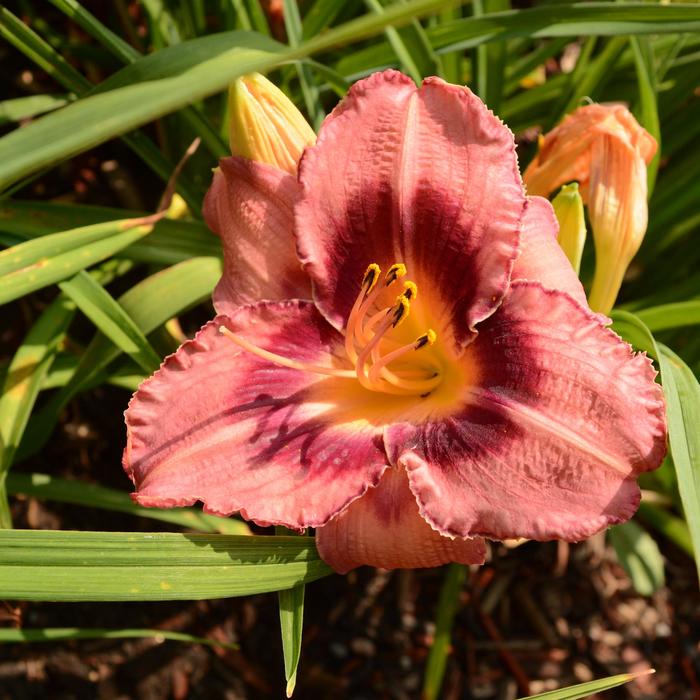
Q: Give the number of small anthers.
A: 5